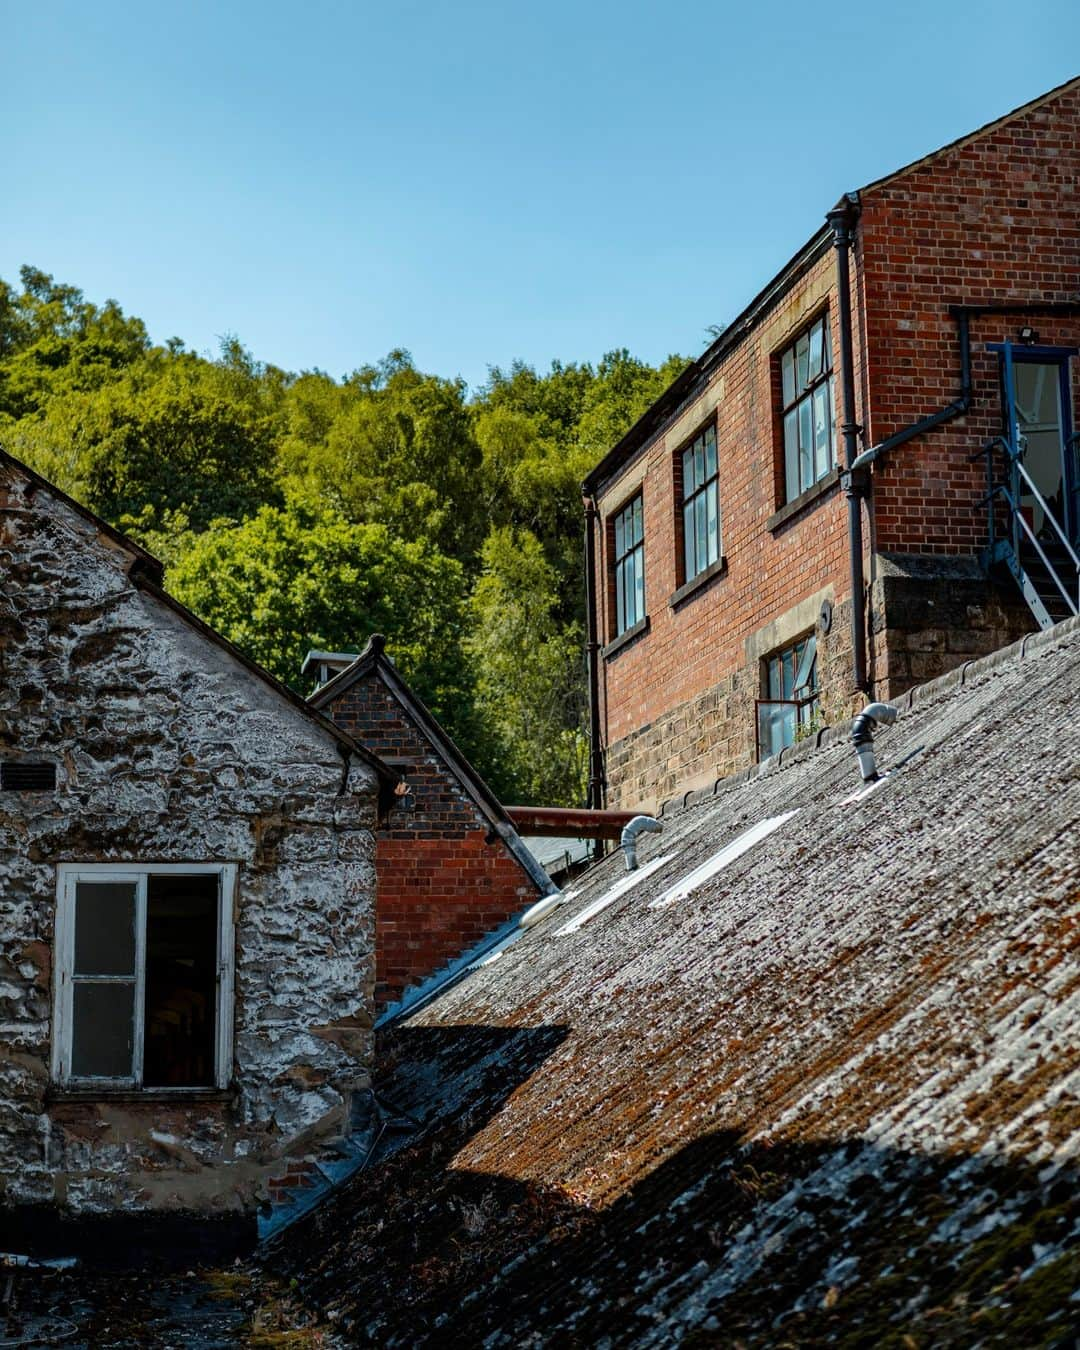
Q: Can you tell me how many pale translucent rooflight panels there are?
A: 2